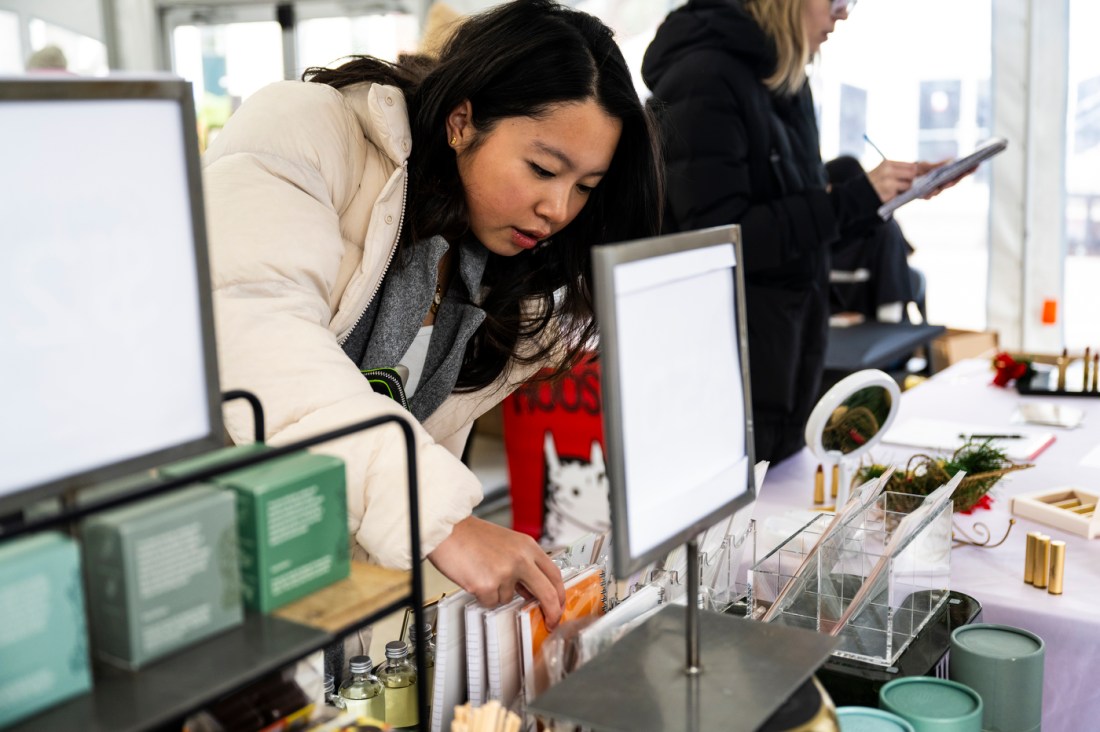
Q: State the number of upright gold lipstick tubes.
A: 8